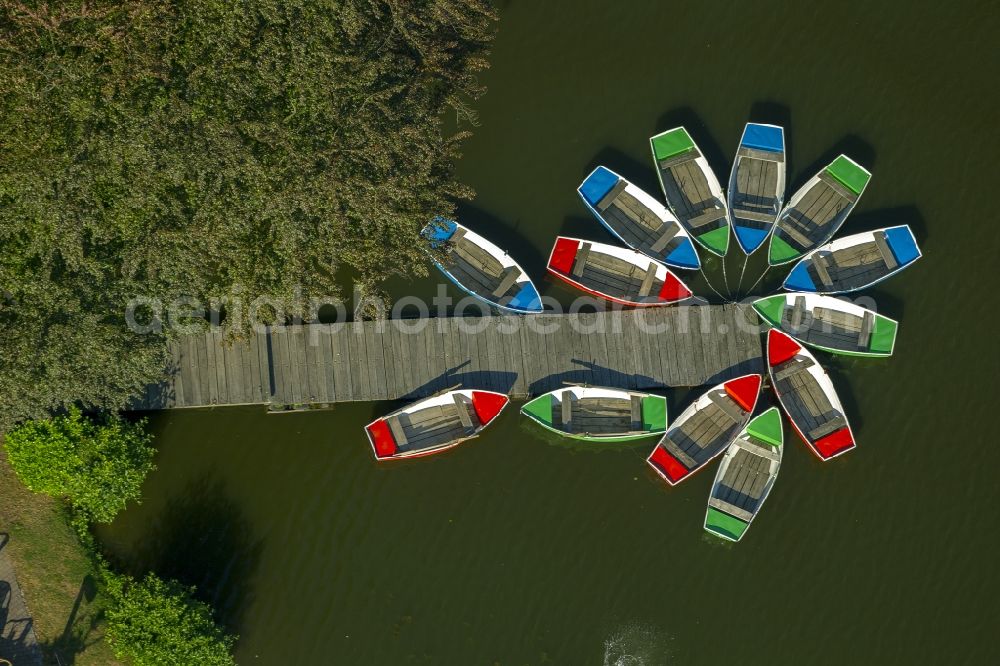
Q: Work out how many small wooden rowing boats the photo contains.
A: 13